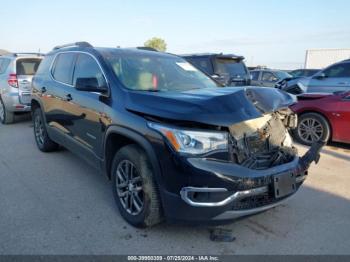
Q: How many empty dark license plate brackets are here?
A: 1